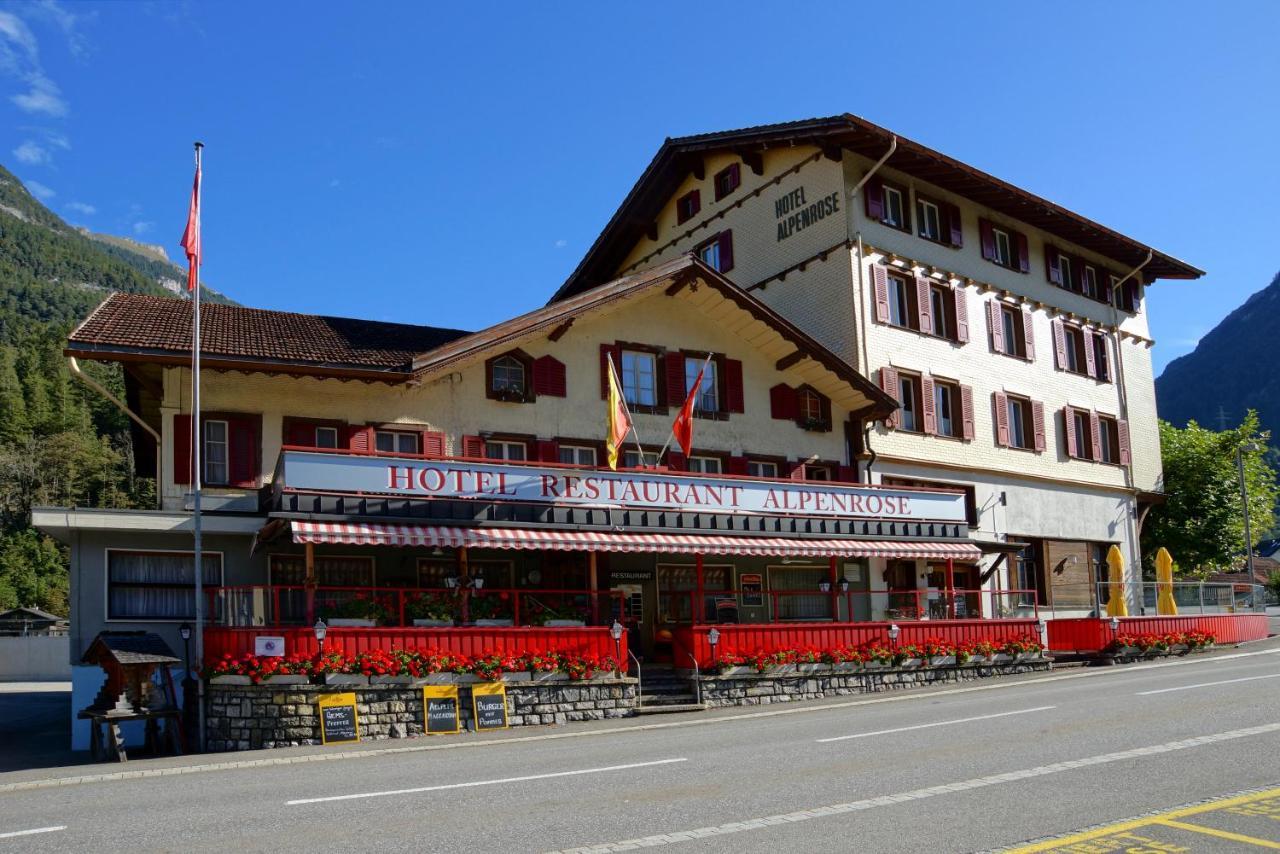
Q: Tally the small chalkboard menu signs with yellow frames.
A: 3